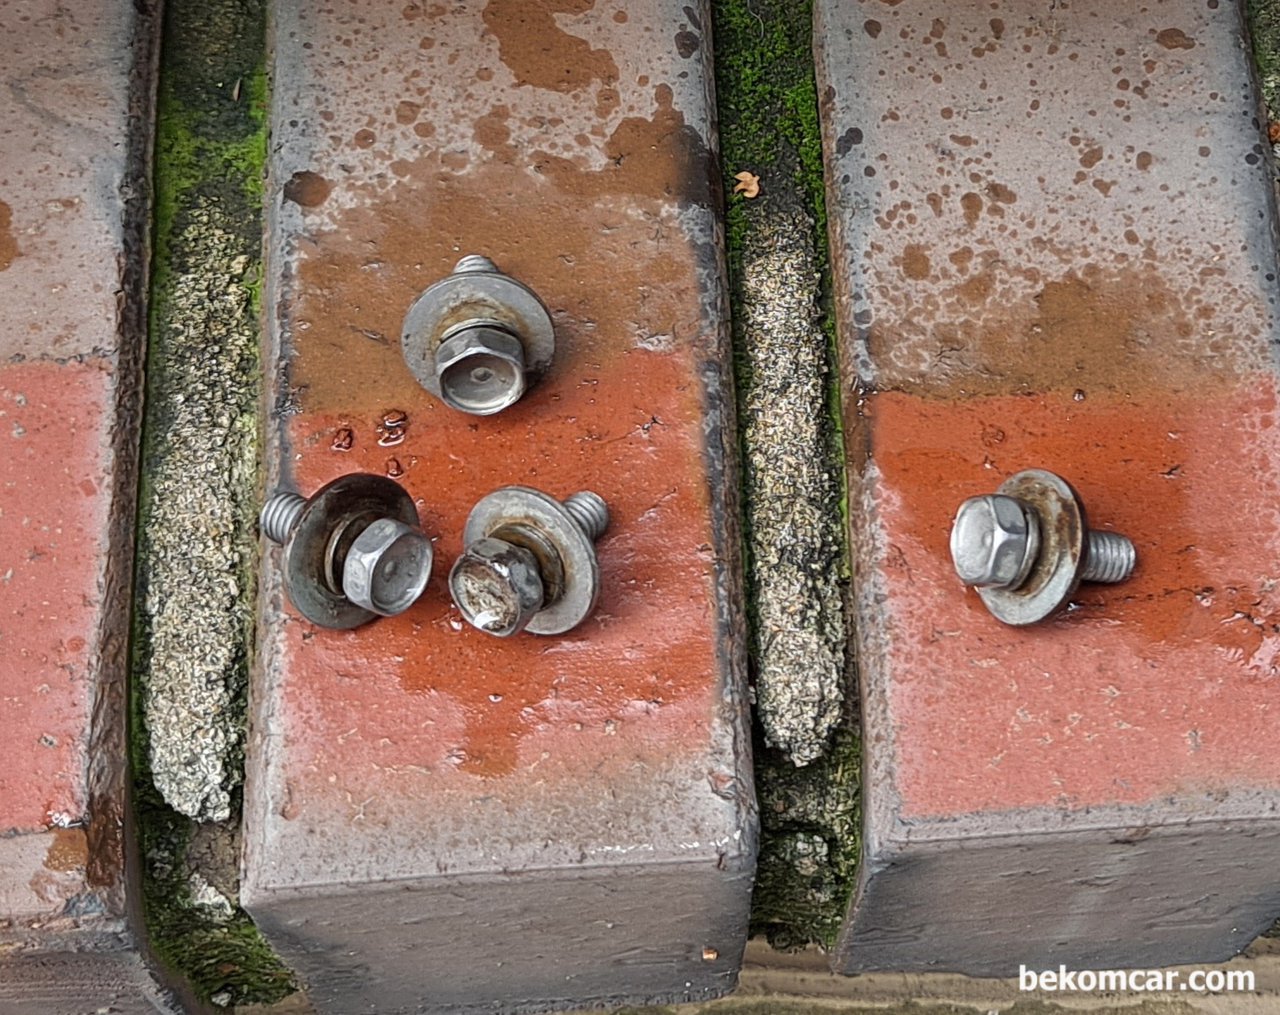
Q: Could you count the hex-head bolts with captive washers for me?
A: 4